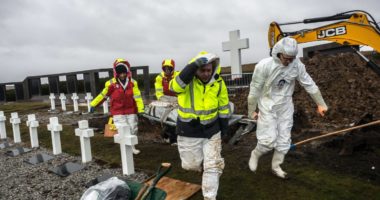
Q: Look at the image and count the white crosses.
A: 12